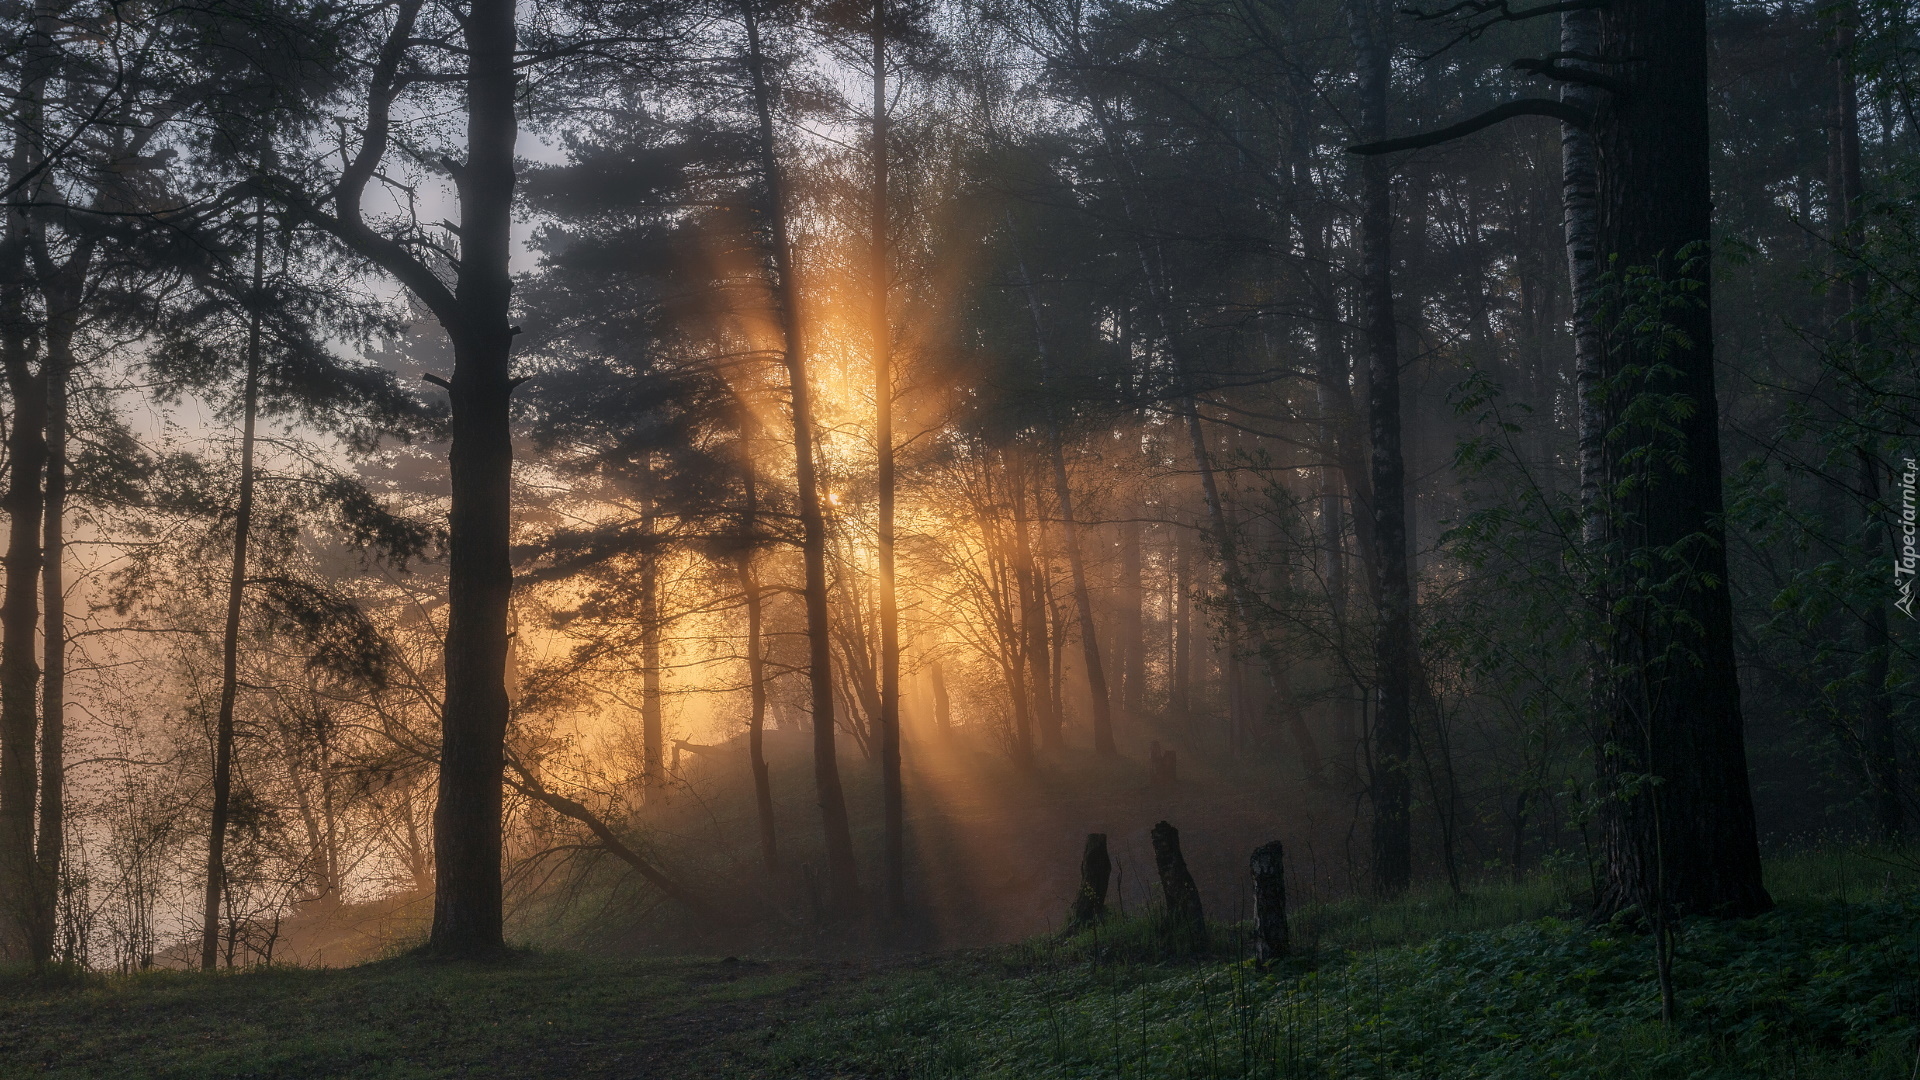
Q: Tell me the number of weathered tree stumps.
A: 3